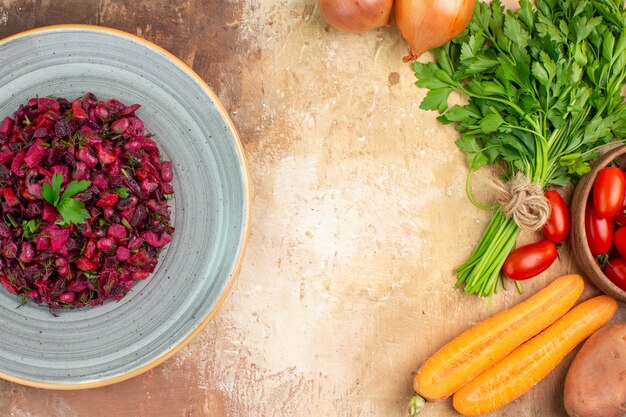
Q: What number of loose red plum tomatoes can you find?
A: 2